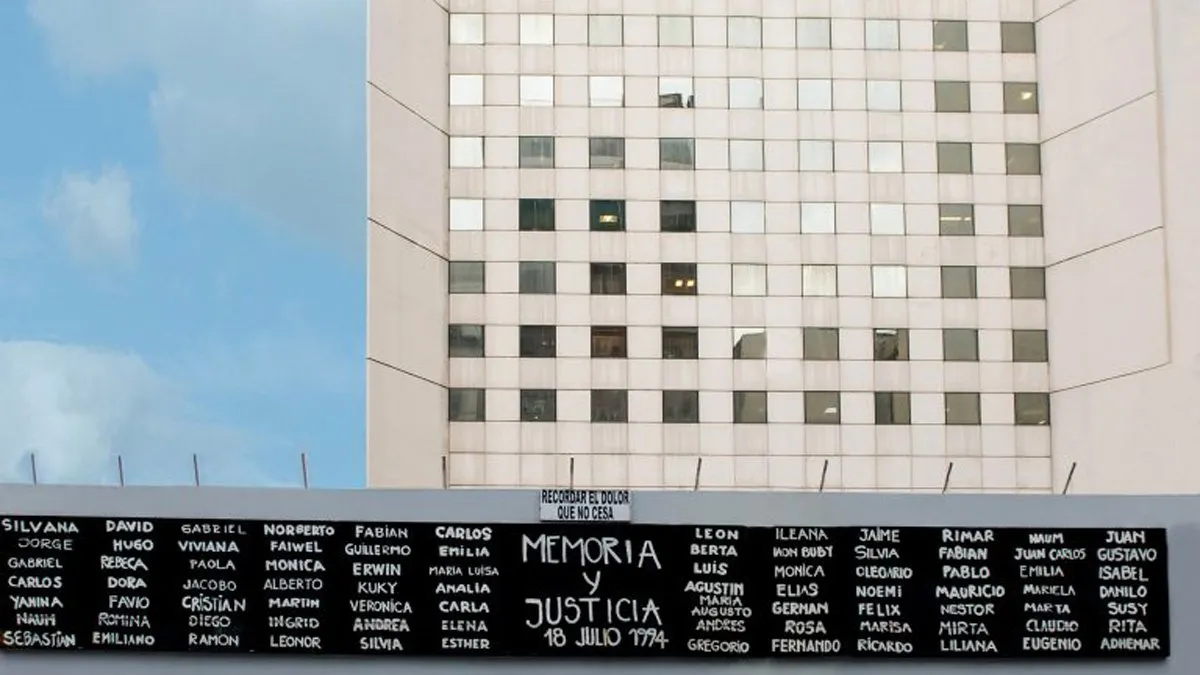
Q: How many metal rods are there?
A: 10